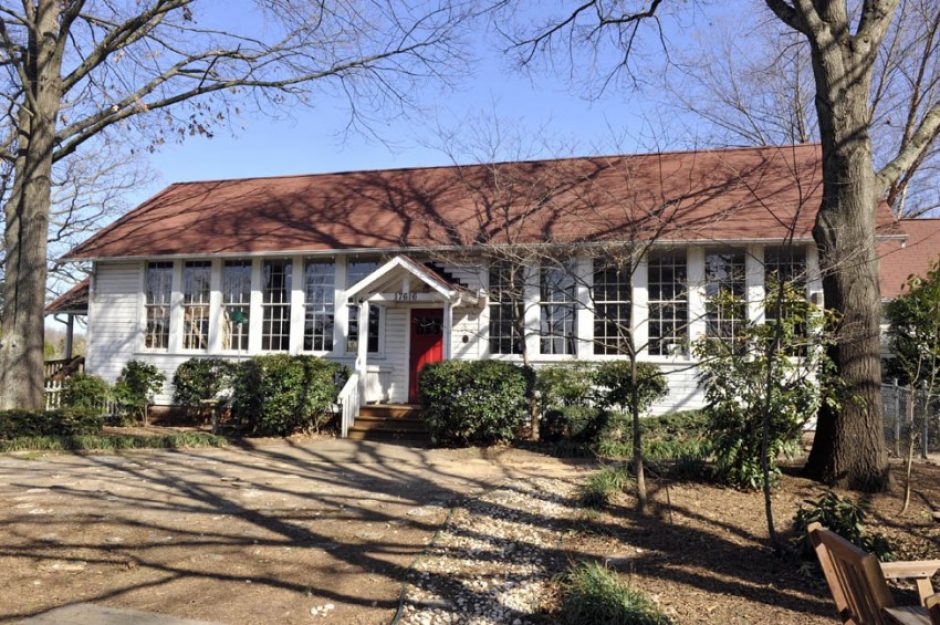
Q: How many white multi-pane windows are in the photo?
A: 12